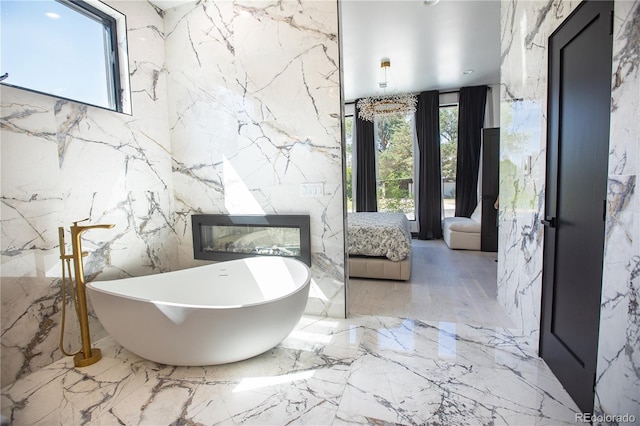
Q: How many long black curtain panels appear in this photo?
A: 3